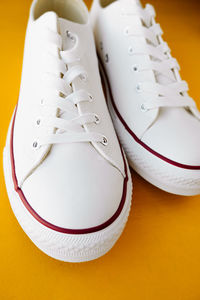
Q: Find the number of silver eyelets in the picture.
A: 15